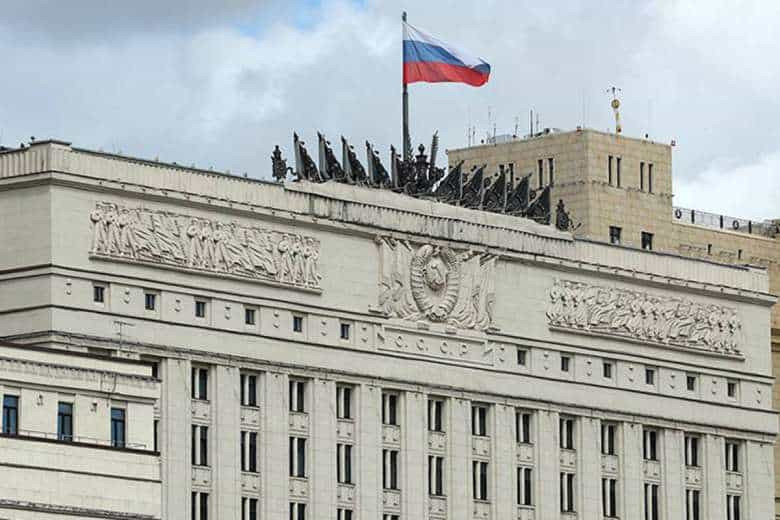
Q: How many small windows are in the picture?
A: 12